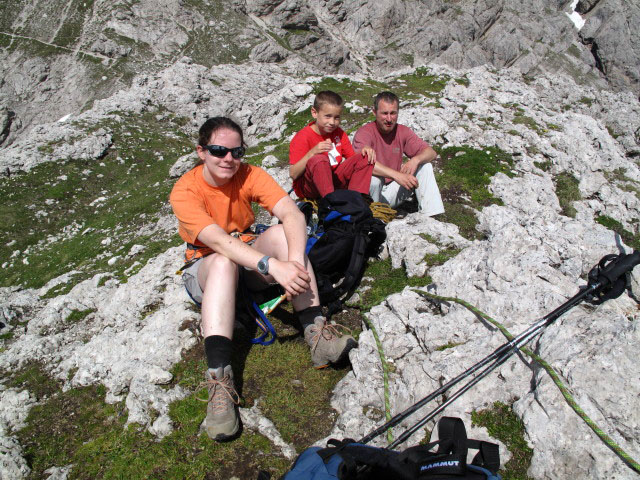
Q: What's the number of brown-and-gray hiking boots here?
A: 2